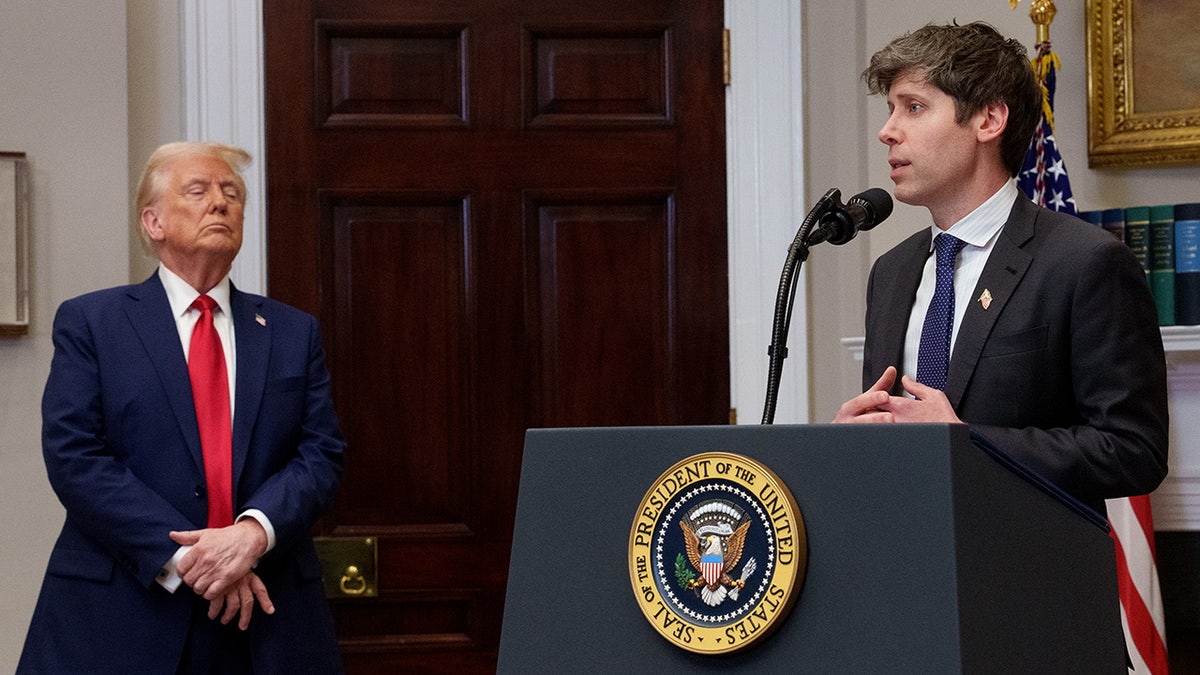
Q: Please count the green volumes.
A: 2